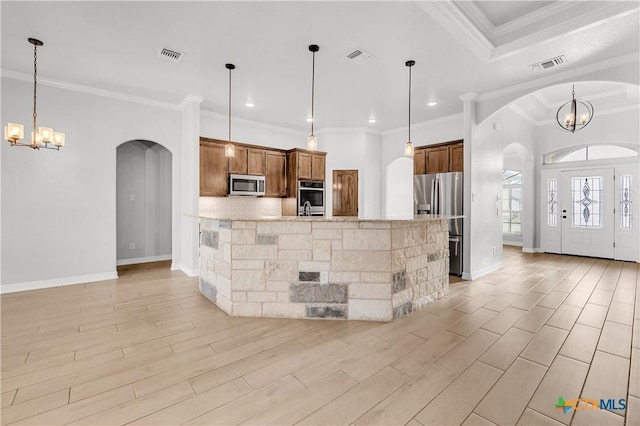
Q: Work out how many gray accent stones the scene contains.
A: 10